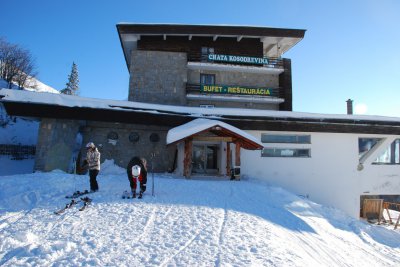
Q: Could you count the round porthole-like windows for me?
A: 3